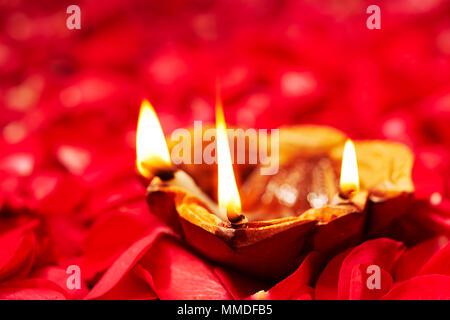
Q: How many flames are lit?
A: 3